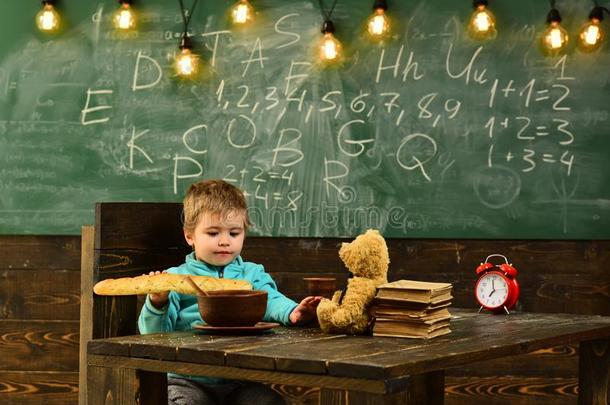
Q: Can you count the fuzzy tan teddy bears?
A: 1